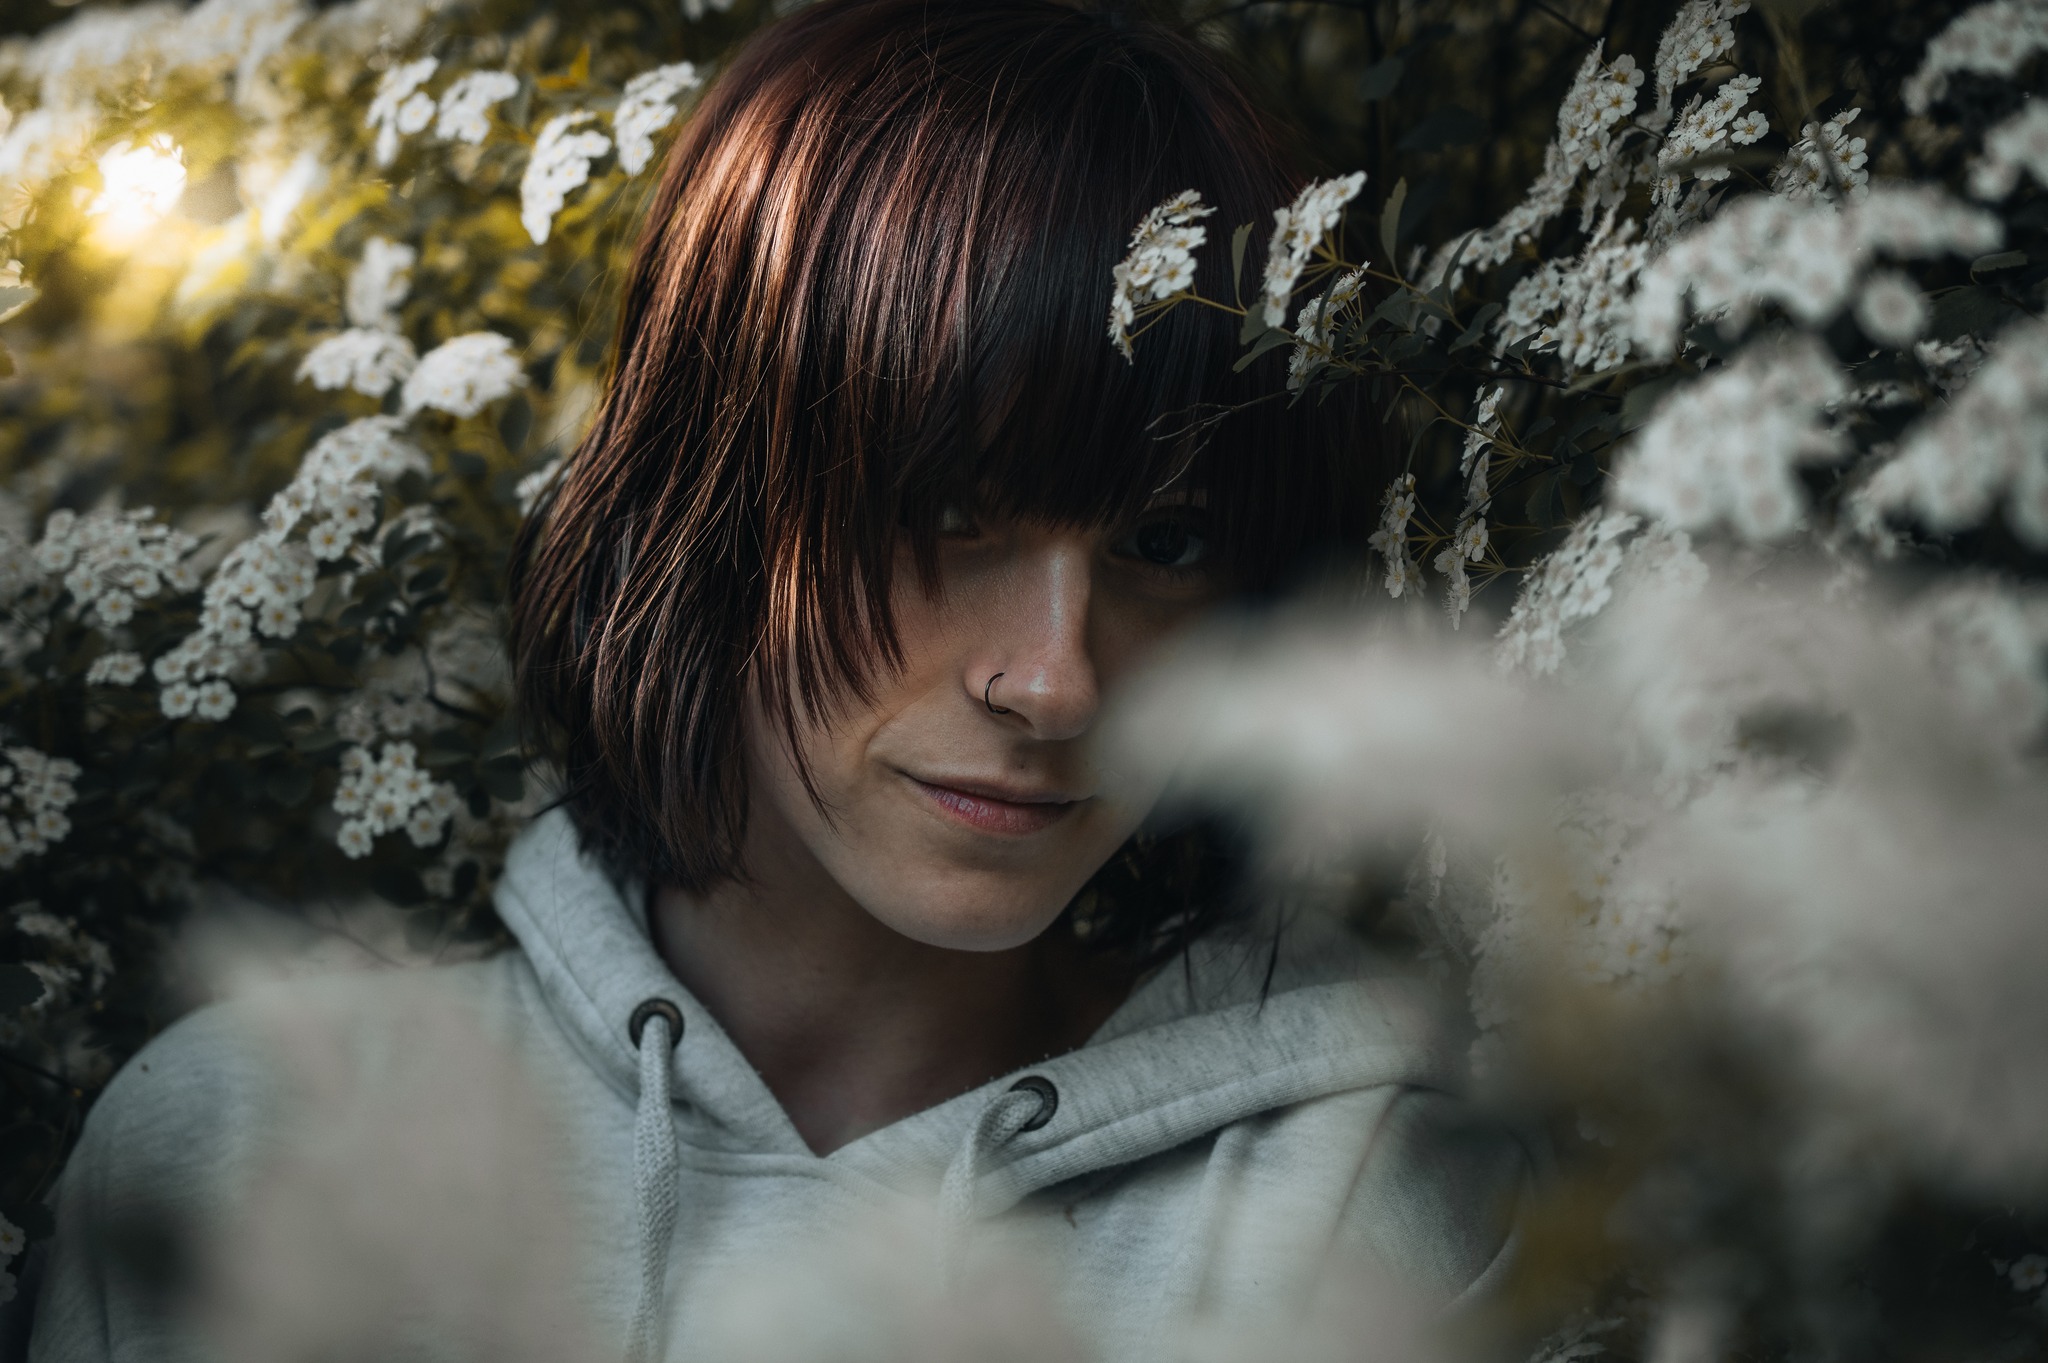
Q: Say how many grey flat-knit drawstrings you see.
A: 2